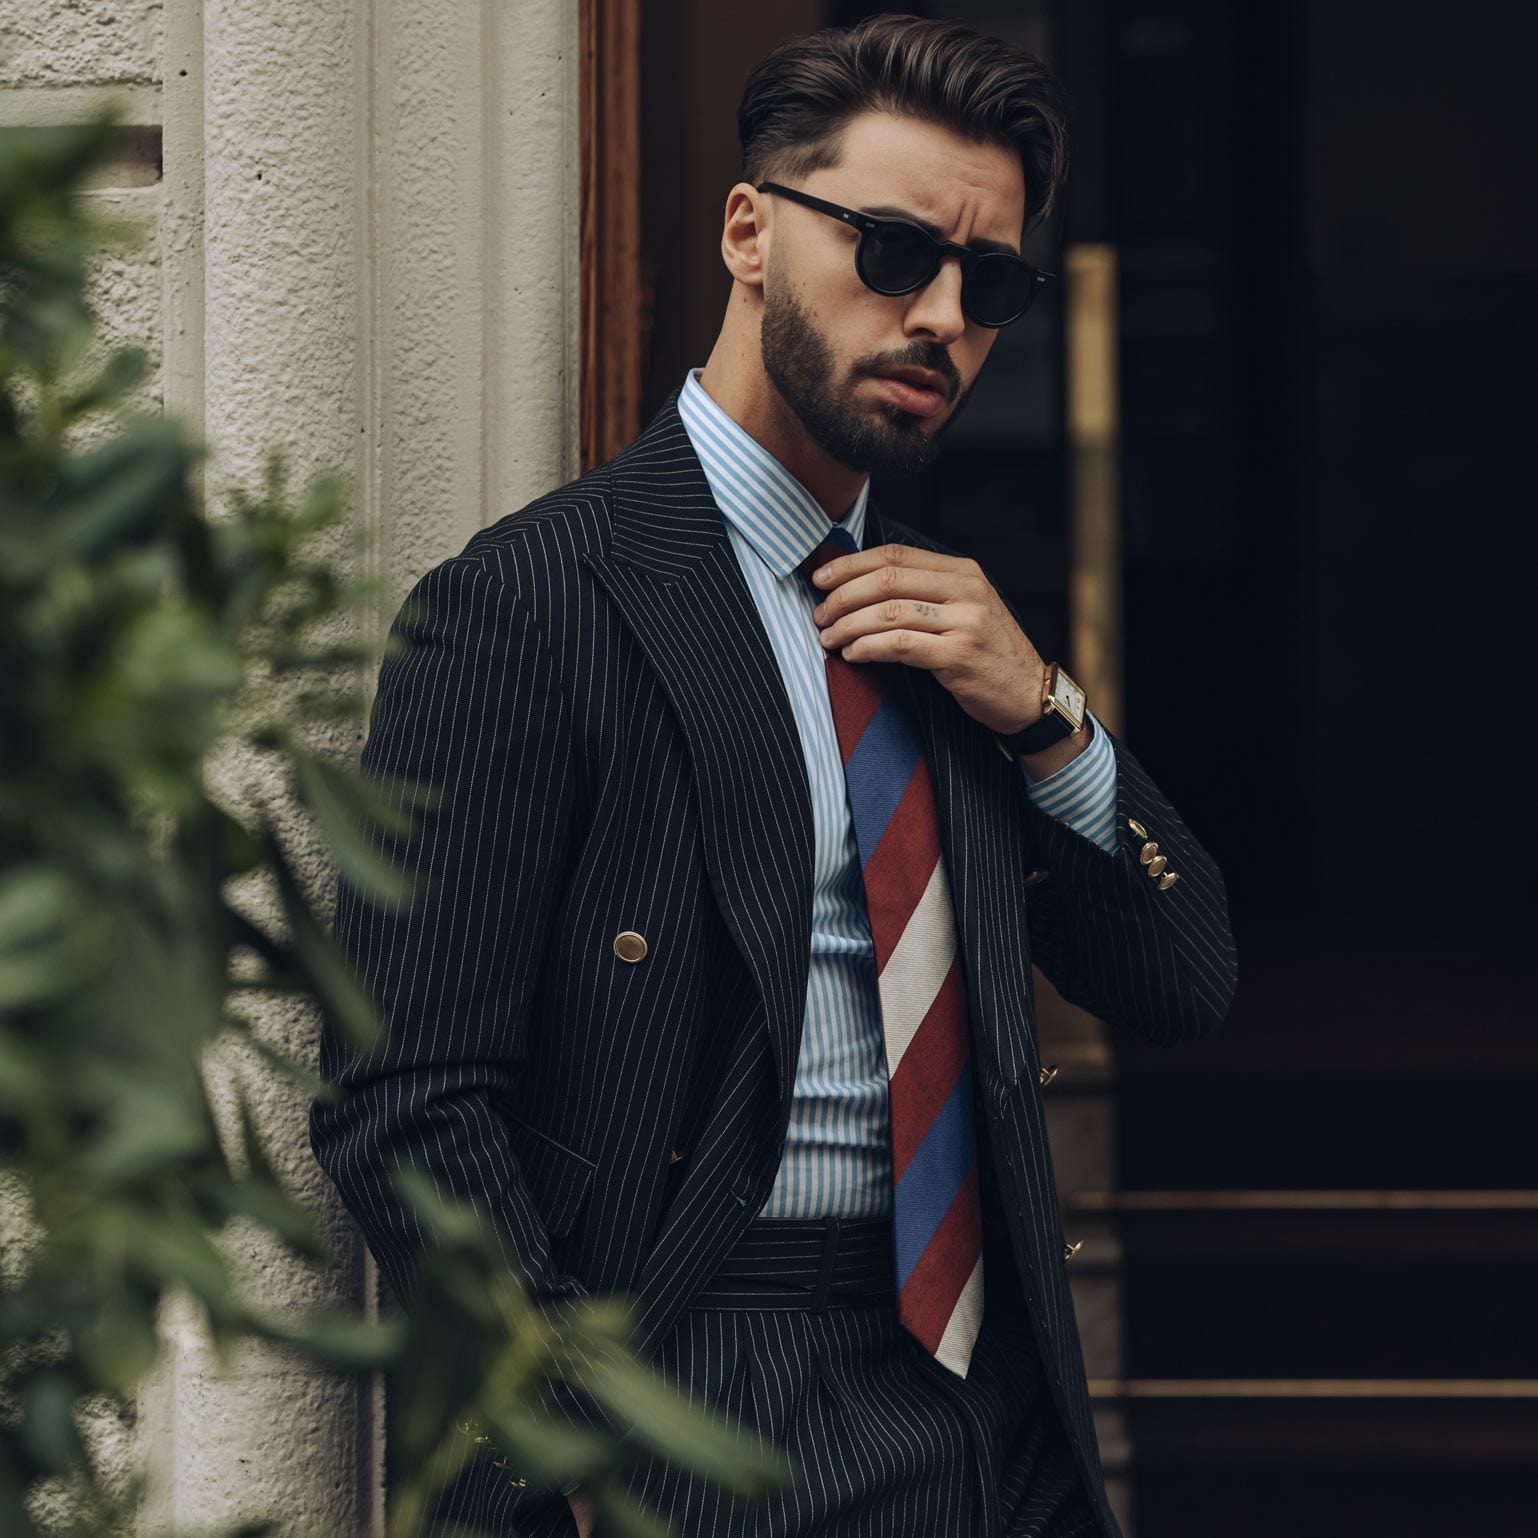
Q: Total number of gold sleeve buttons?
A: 4